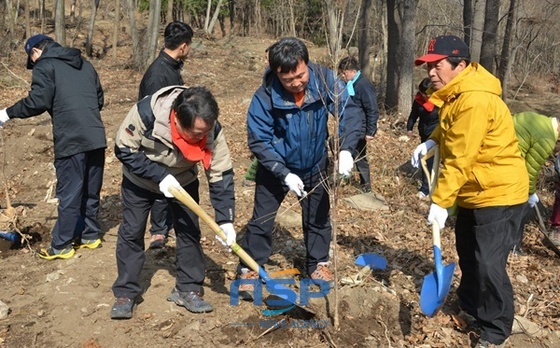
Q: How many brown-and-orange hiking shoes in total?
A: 2